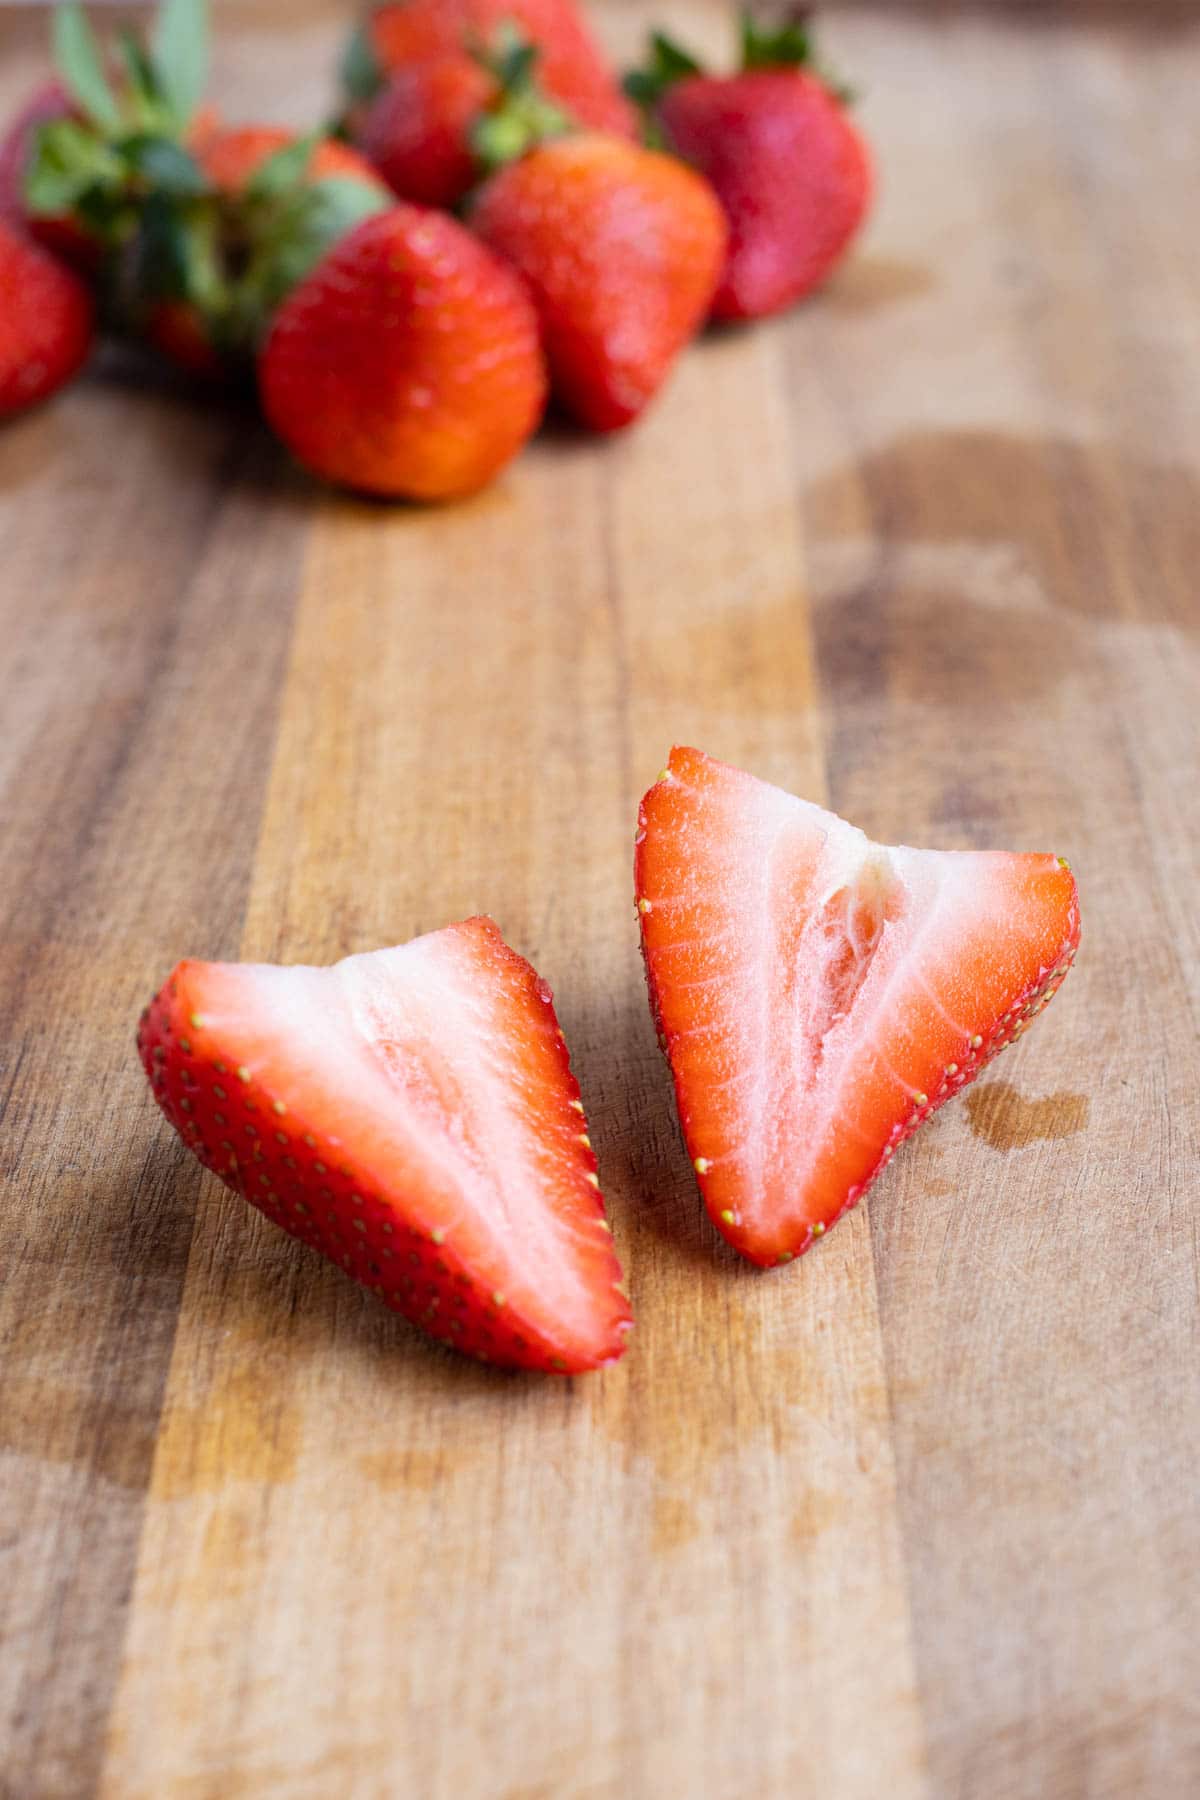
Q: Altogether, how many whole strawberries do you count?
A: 8